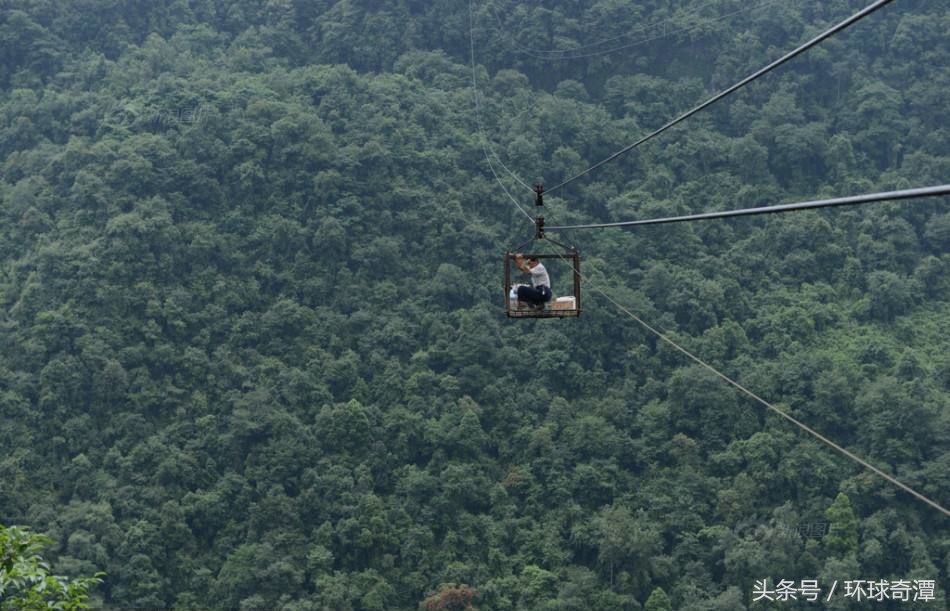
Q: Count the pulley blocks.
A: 2